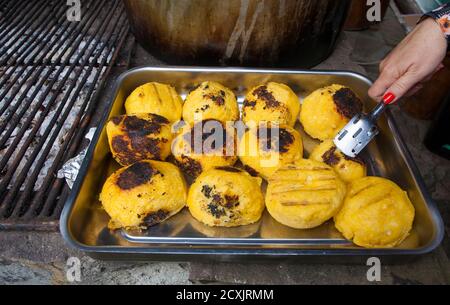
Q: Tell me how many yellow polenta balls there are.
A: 12